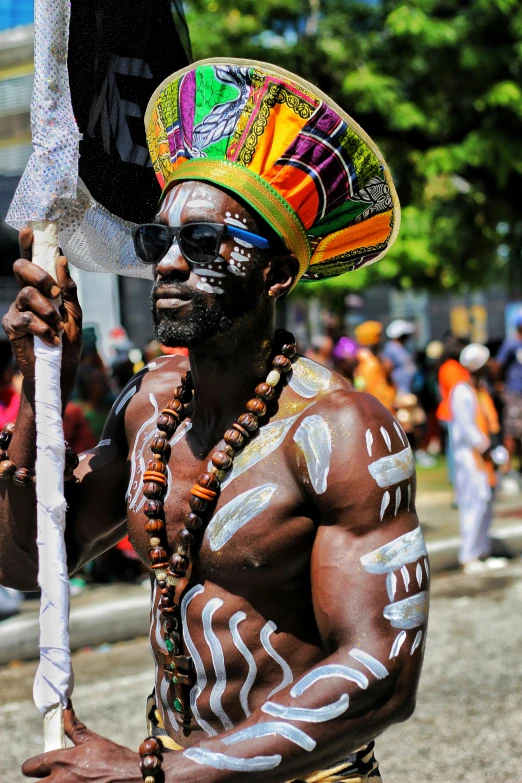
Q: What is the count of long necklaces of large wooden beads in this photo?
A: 1